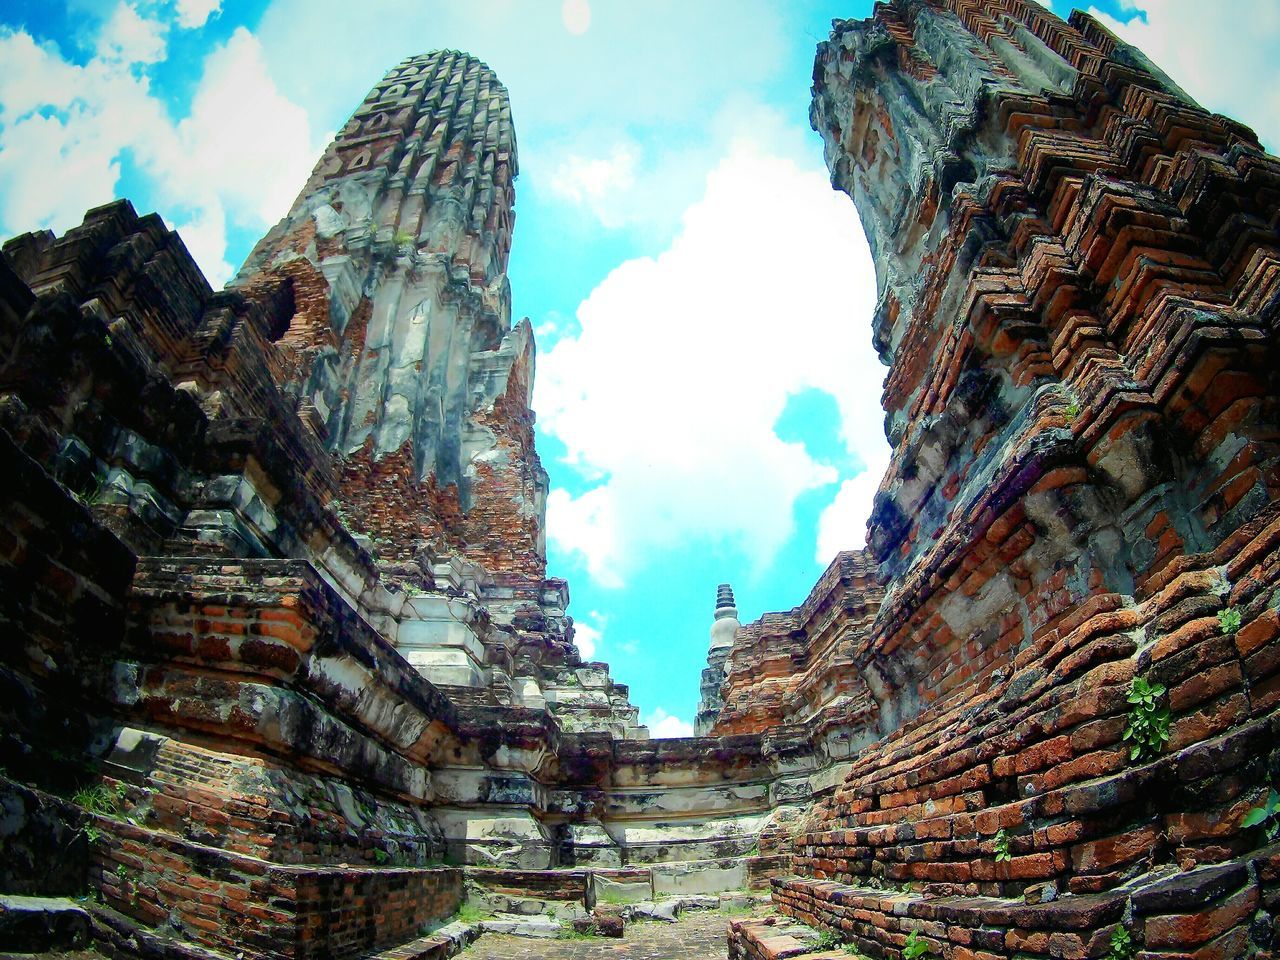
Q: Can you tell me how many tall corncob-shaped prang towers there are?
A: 1